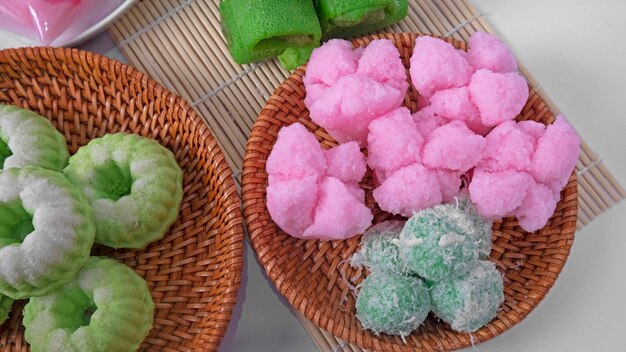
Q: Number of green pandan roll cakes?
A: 2